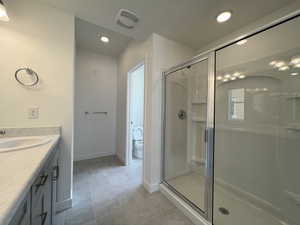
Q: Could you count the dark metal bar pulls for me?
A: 3